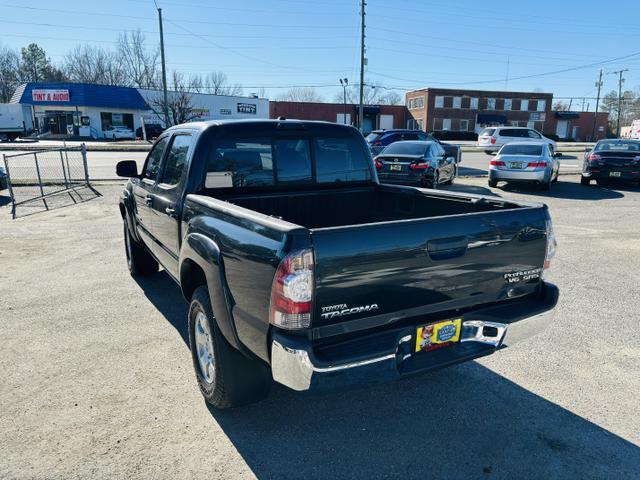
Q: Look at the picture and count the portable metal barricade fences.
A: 1